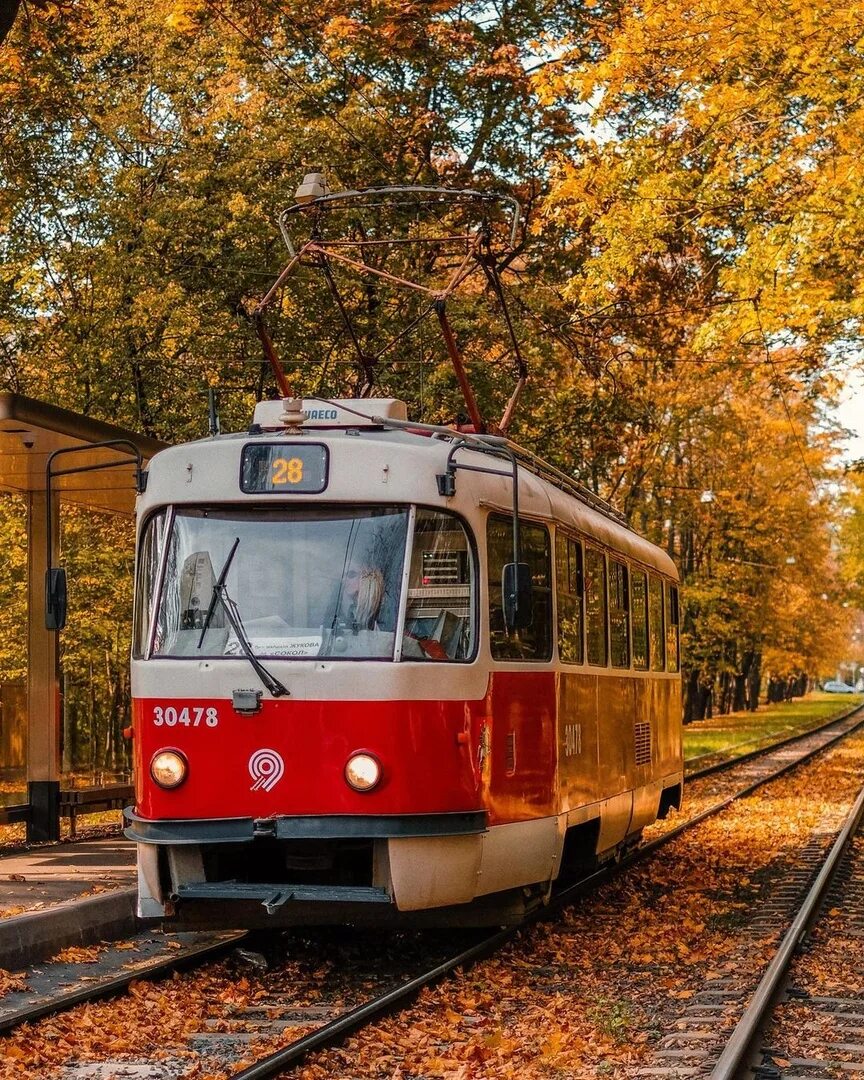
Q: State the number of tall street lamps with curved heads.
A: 0